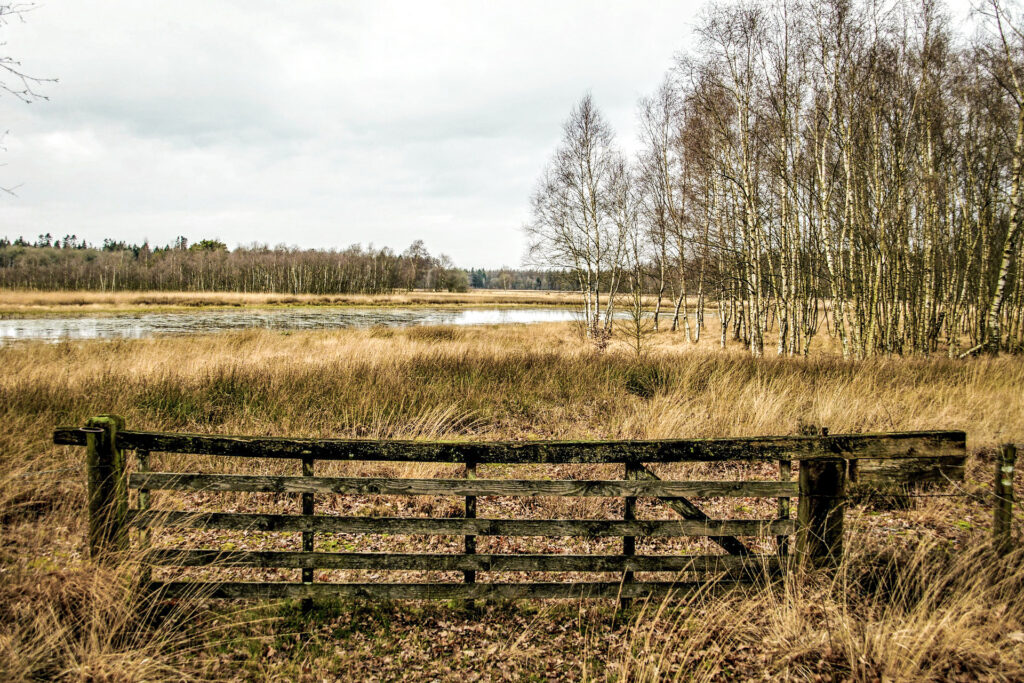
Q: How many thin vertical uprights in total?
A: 5